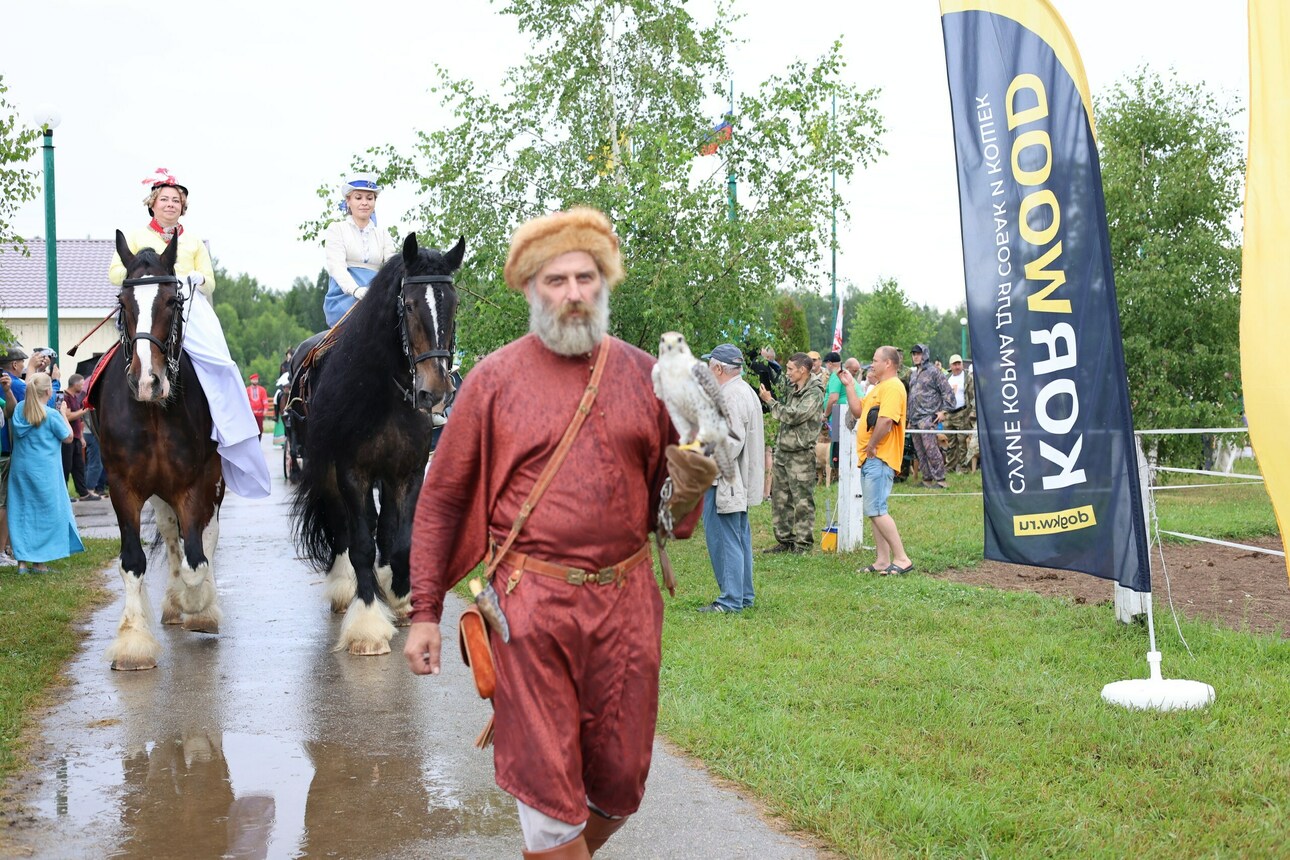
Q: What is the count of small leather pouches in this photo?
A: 1